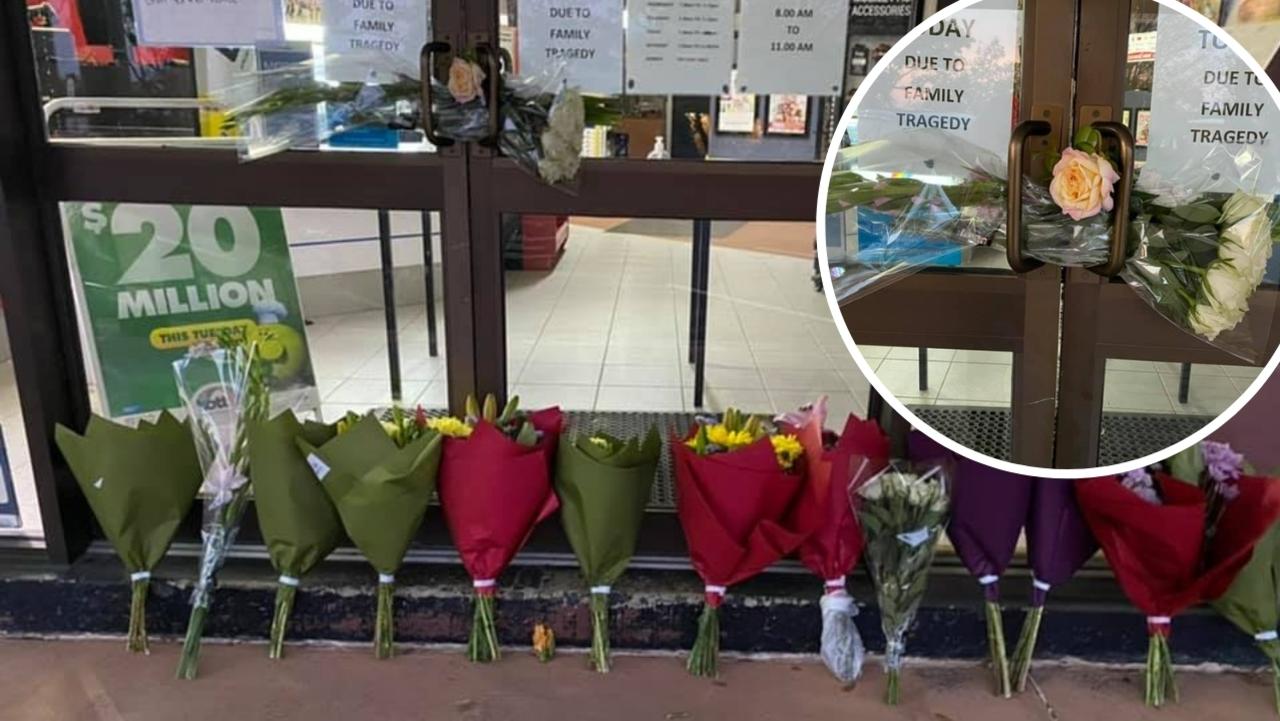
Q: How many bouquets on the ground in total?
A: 13